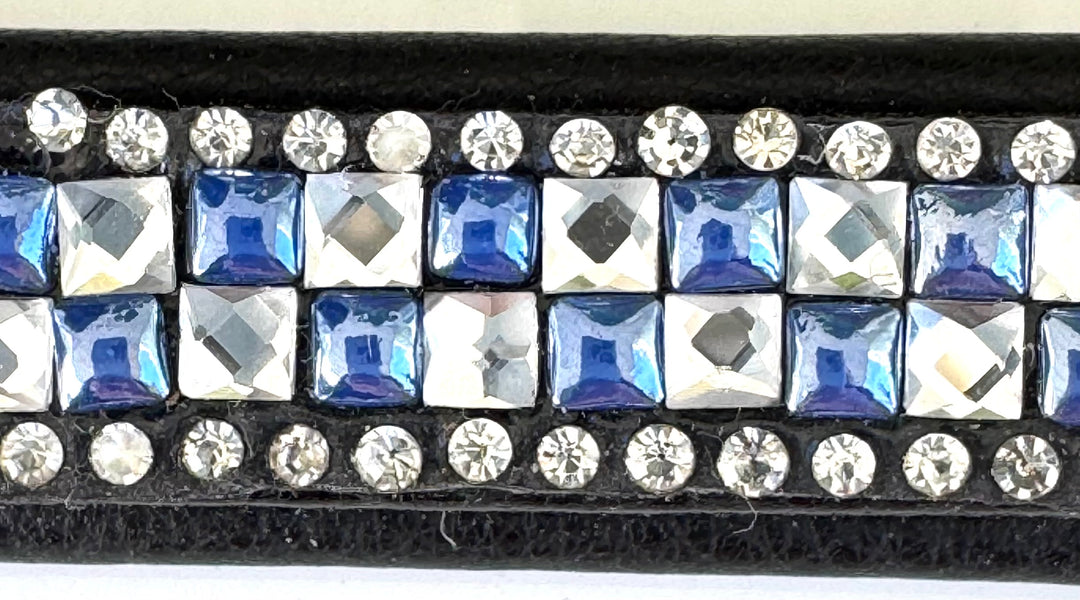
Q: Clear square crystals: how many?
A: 10